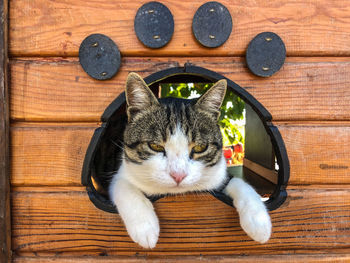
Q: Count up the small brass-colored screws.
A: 8